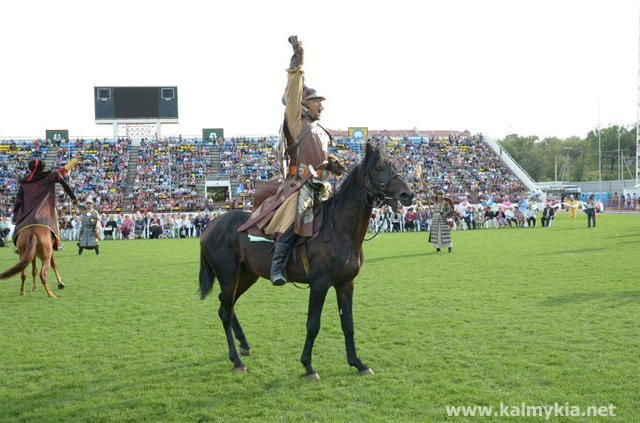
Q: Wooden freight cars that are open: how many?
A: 0